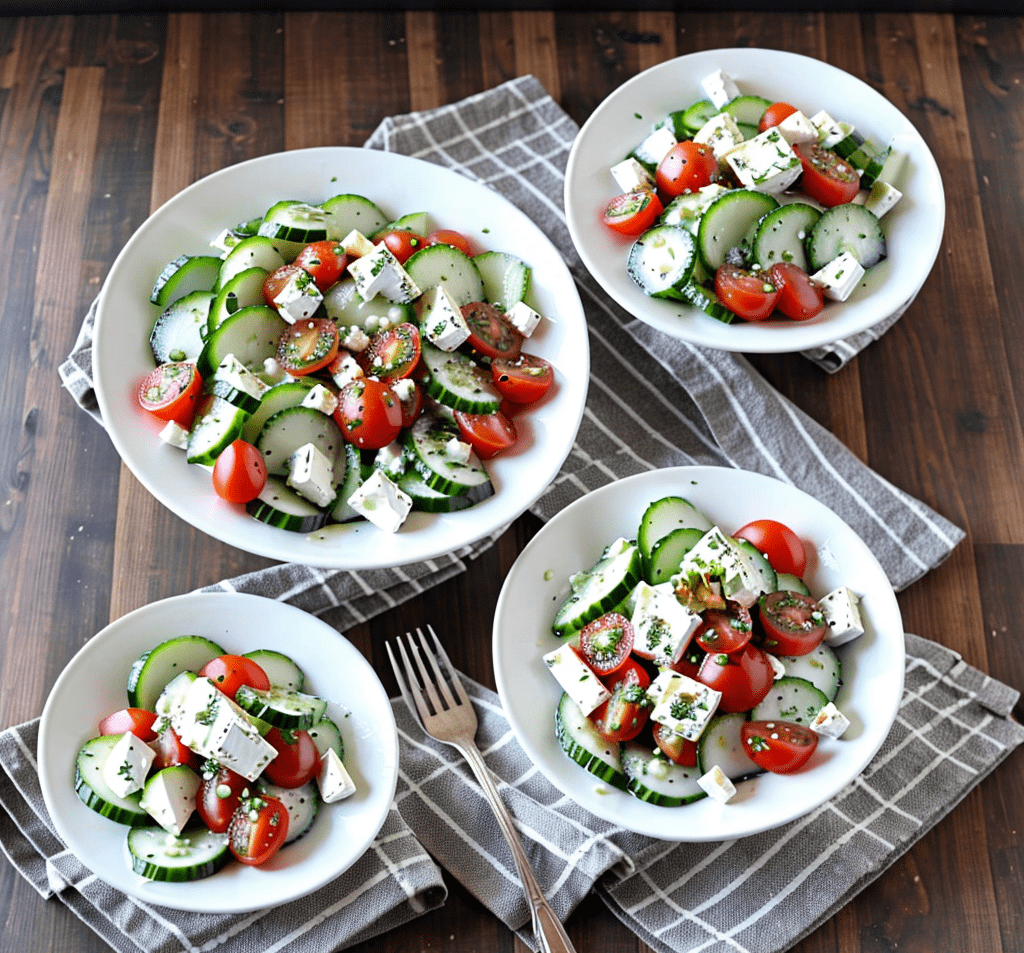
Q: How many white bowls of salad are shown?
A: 4